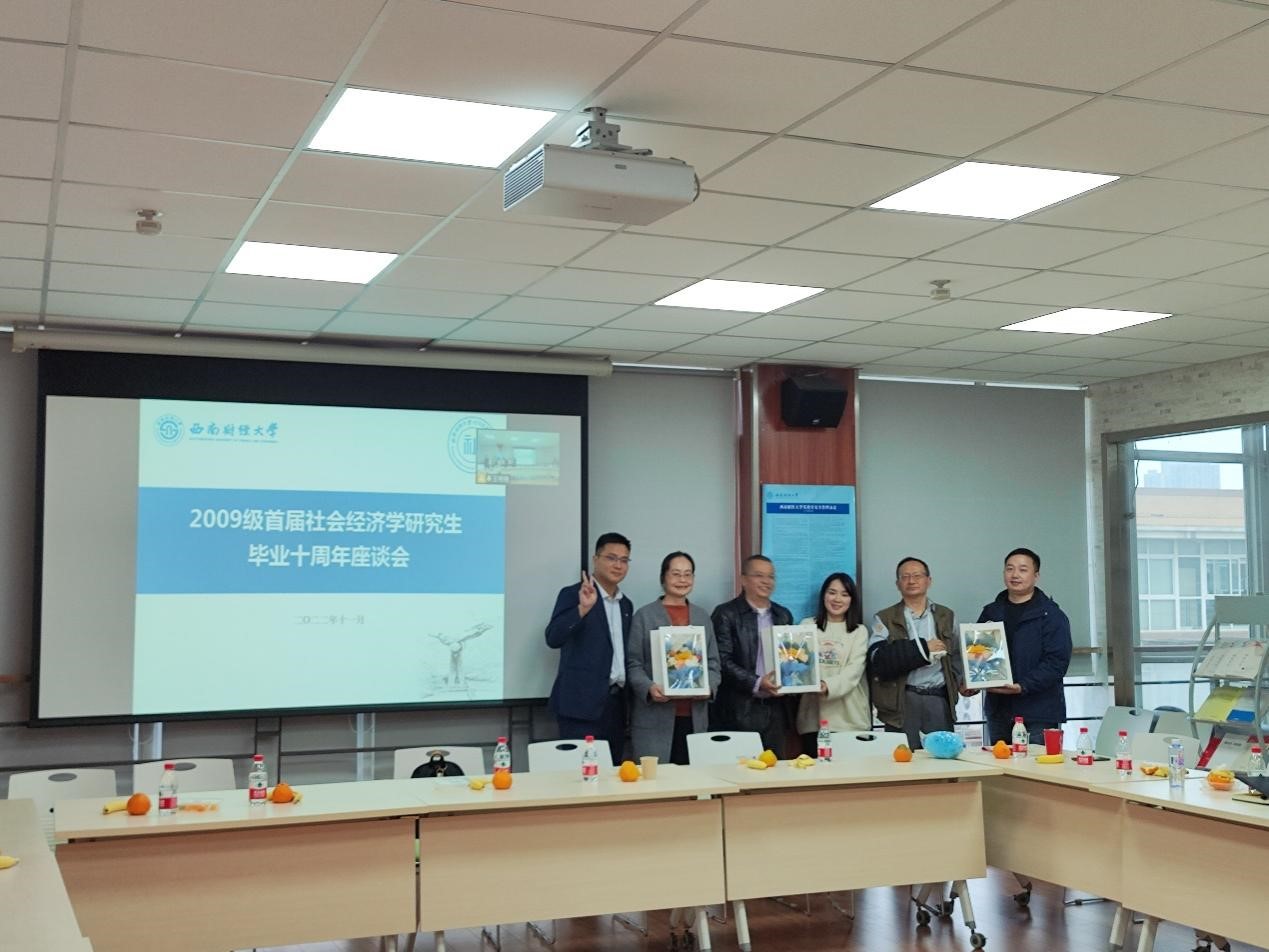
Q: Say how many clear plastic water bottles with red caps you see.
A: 9